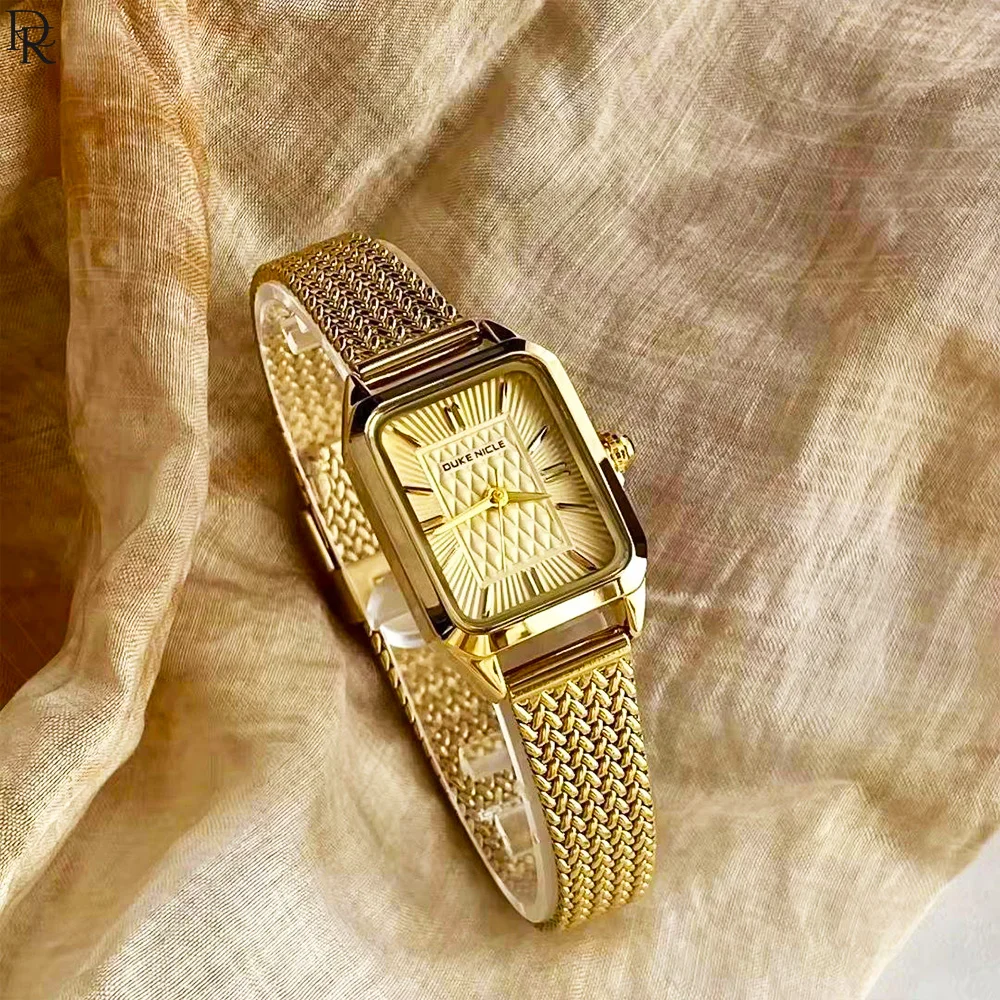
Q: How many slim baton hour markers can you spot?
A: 12